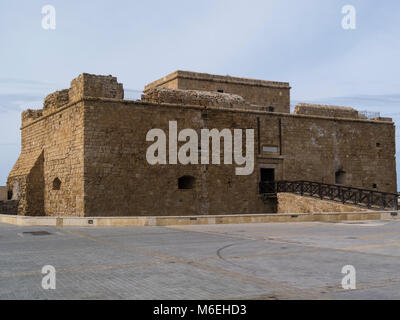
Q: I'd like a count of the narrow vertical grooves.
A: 2